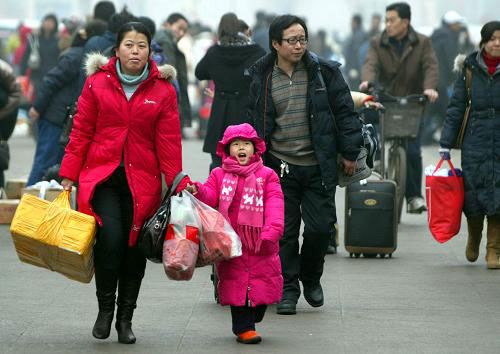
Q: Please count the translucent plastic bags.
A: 2